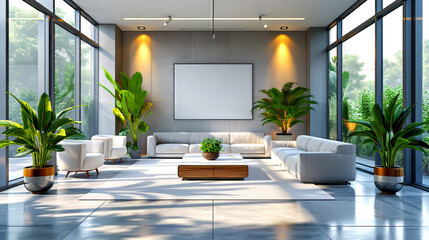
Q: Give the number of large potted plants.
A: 4